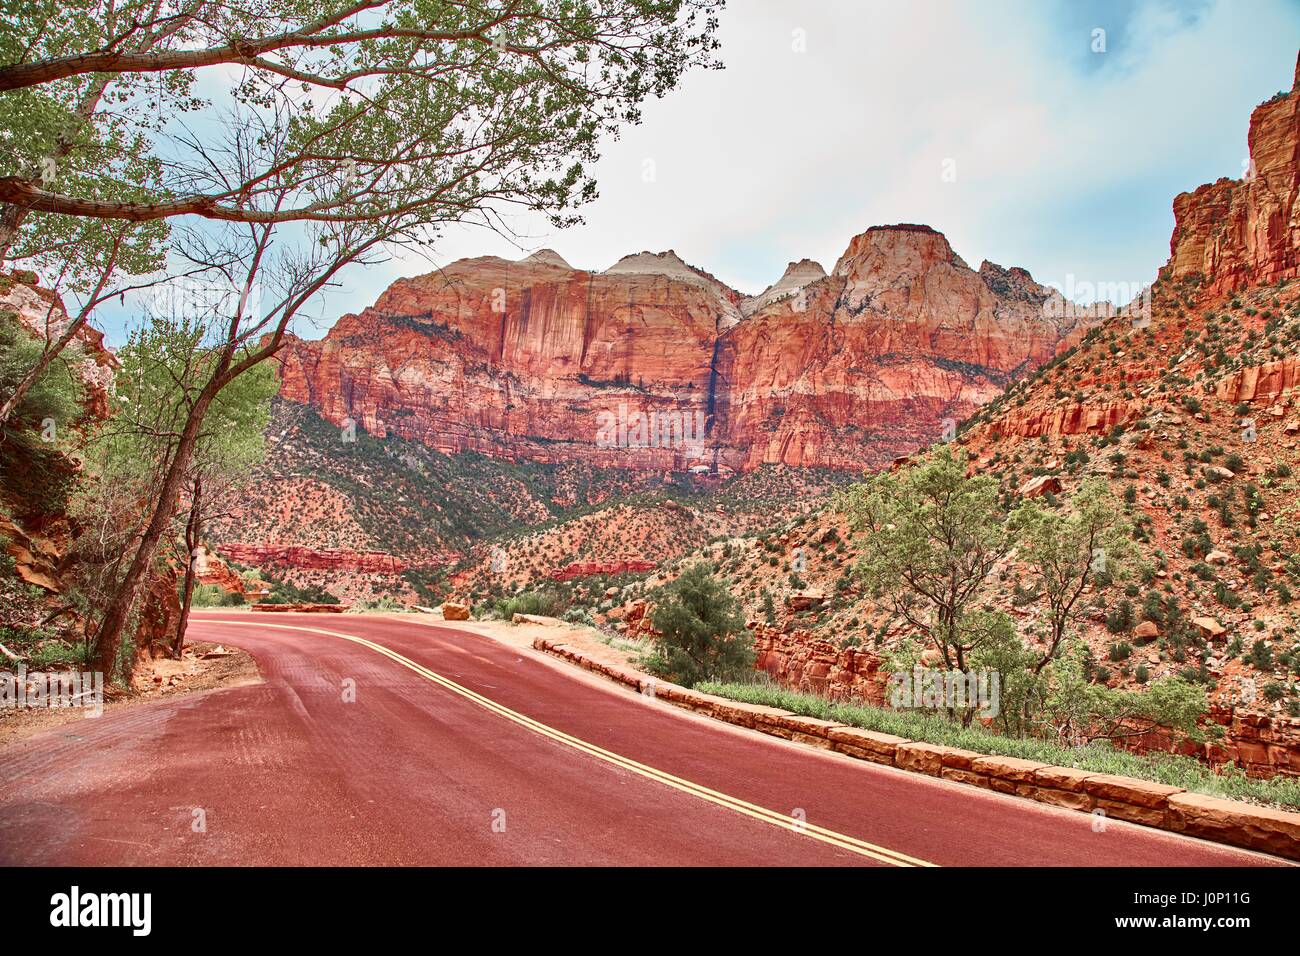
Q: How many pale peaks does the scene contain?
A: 3